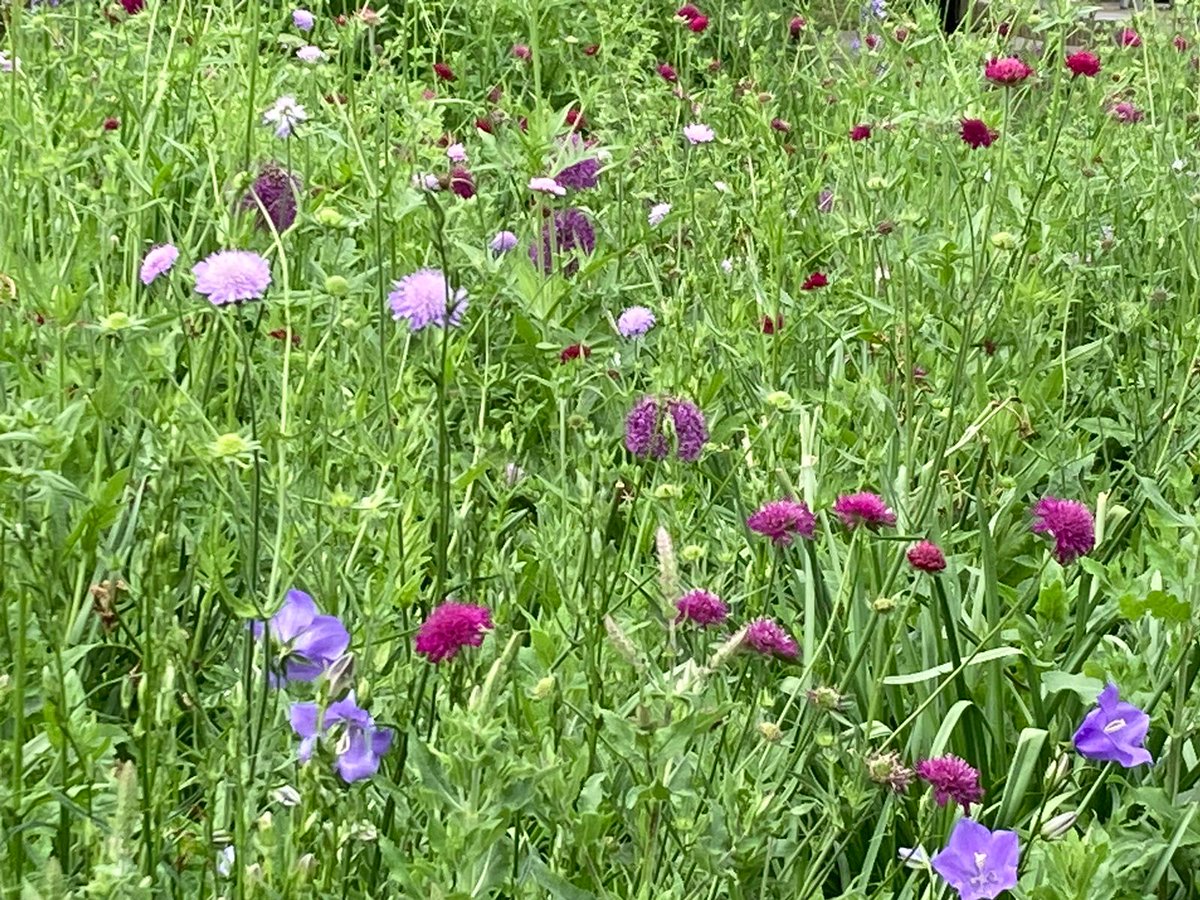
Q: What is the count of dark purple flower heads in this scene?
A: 4